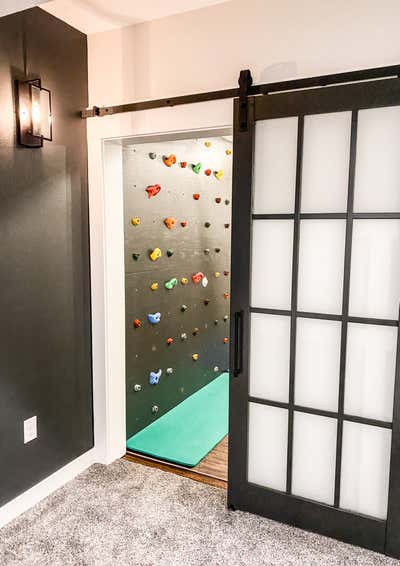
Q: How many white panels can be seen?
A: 12